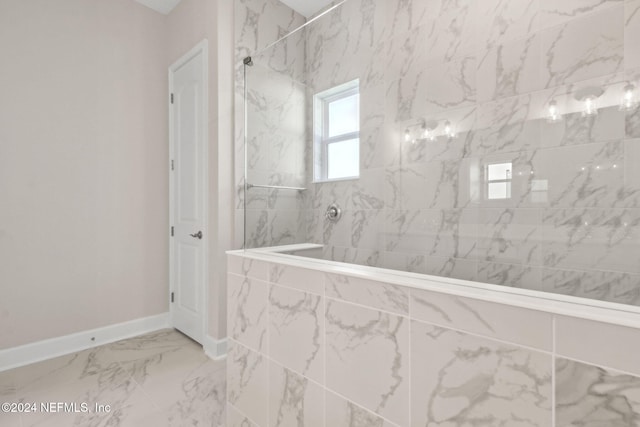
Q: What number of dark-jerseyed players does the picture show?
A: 0